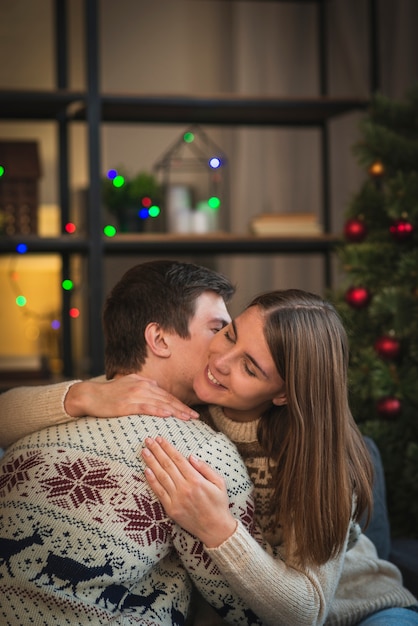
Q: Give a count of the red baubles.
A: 5